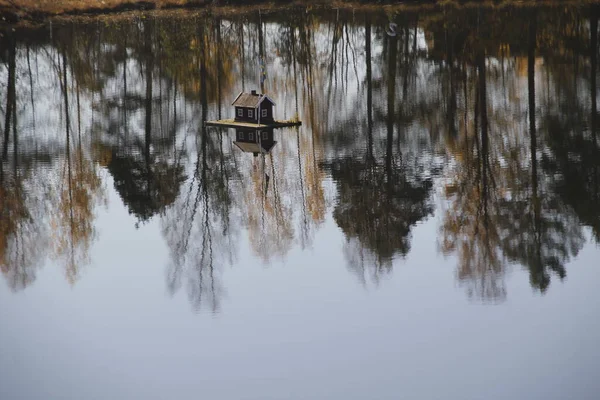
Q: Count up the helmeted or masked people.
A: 0